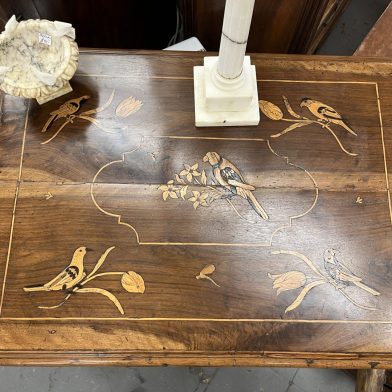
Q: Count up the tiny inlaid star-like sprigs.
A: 2